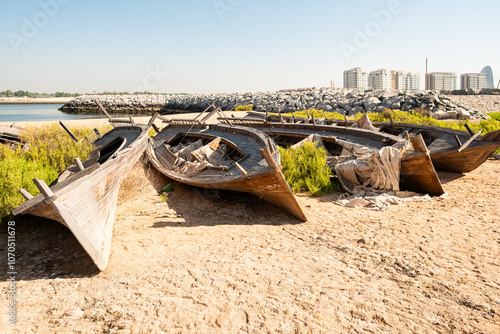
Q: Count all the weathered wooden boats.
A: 4